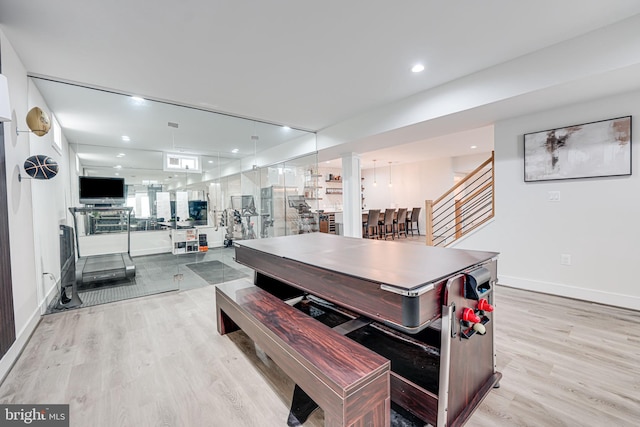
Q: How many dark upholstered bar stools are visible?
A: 4